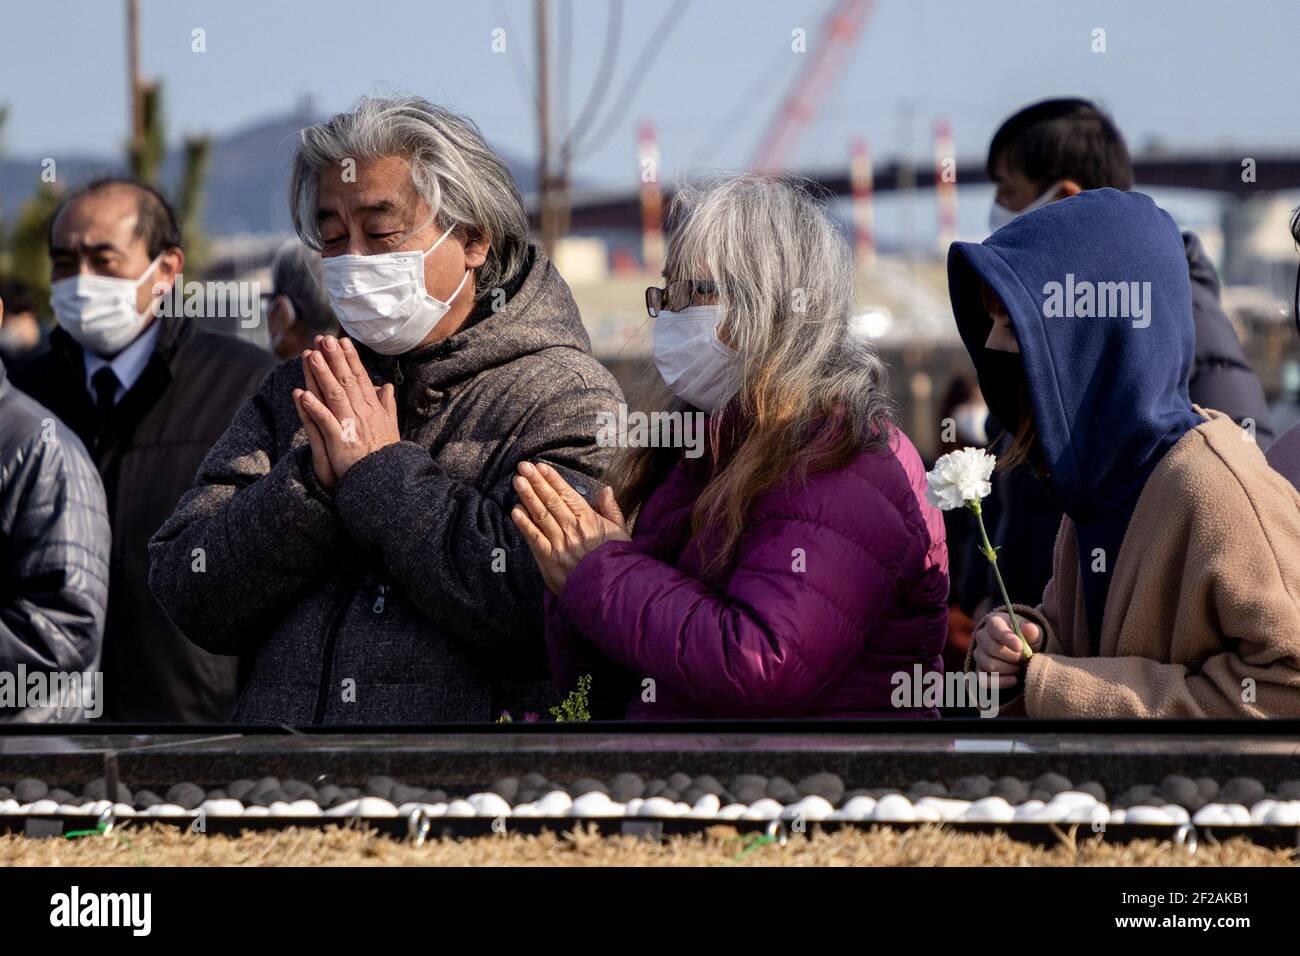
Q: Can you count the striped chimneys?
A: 3